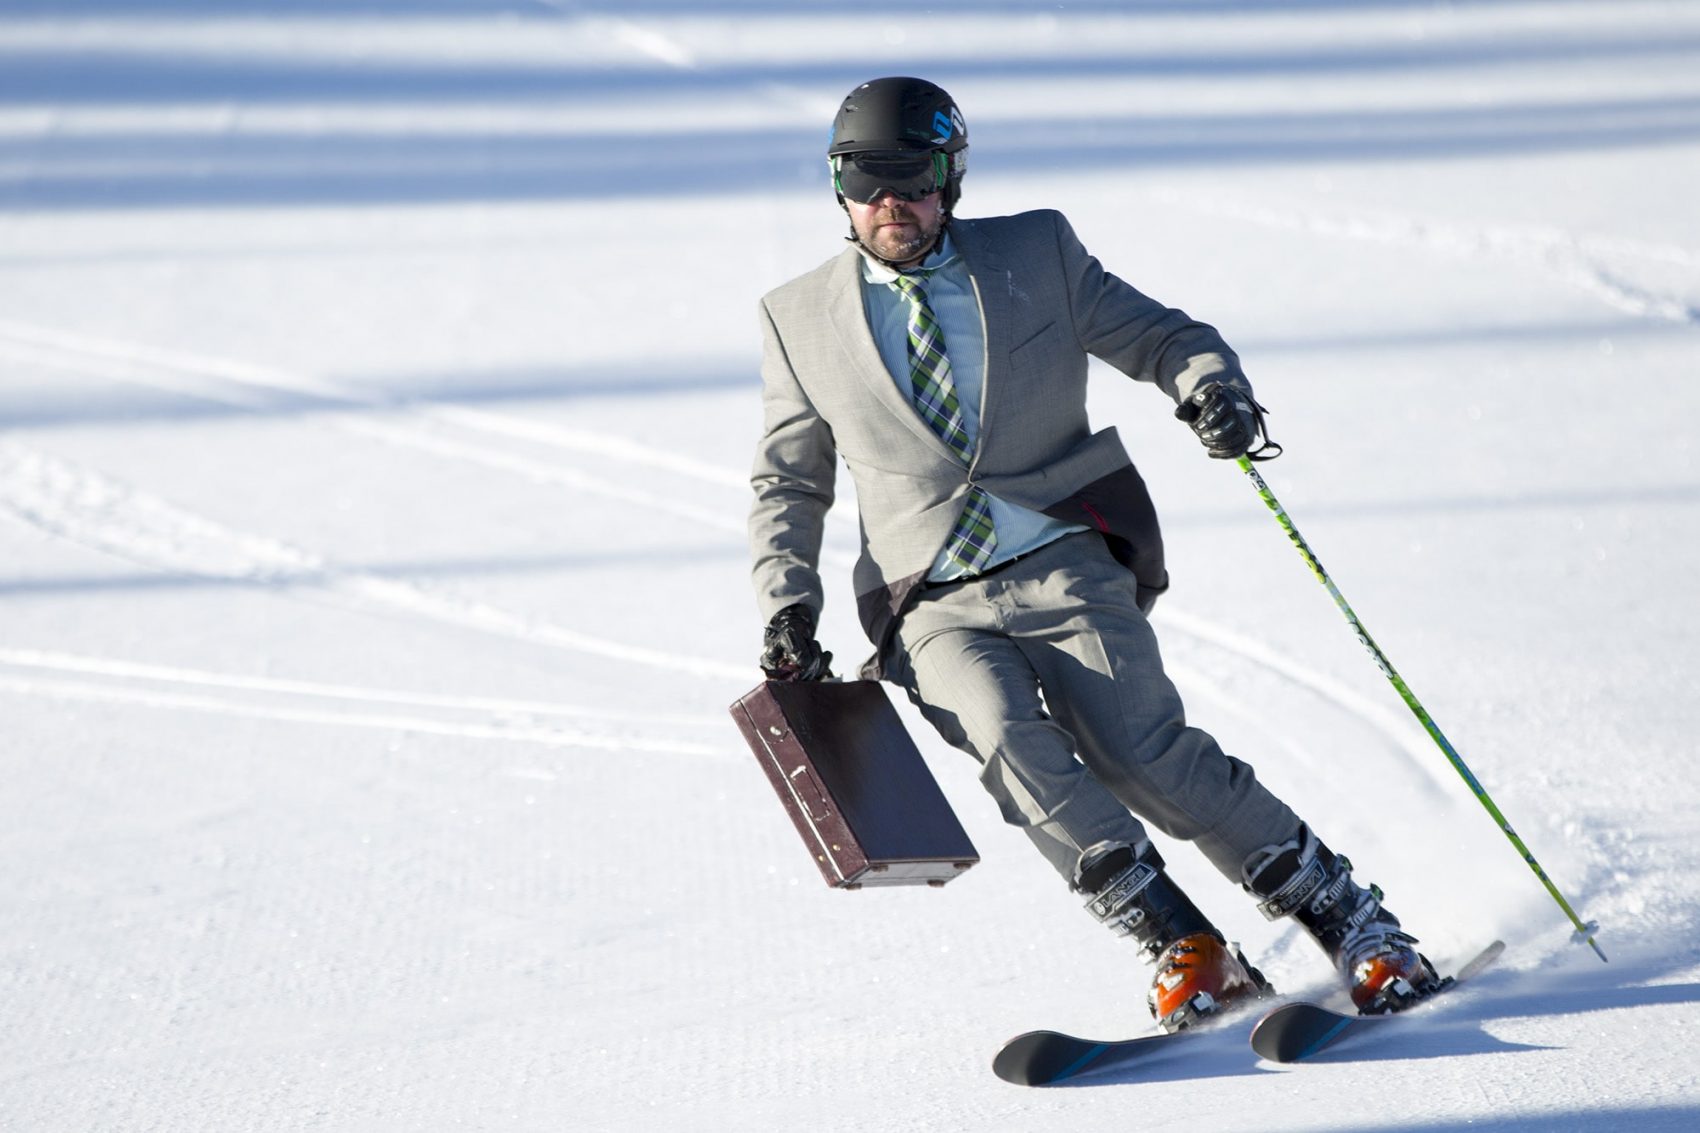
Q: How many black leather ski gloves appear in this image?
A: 2